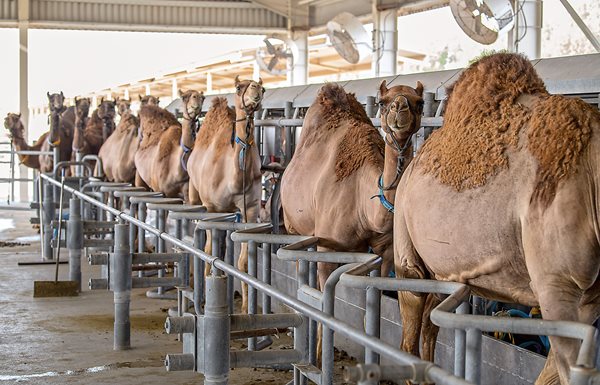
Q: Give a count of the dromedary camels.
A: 10